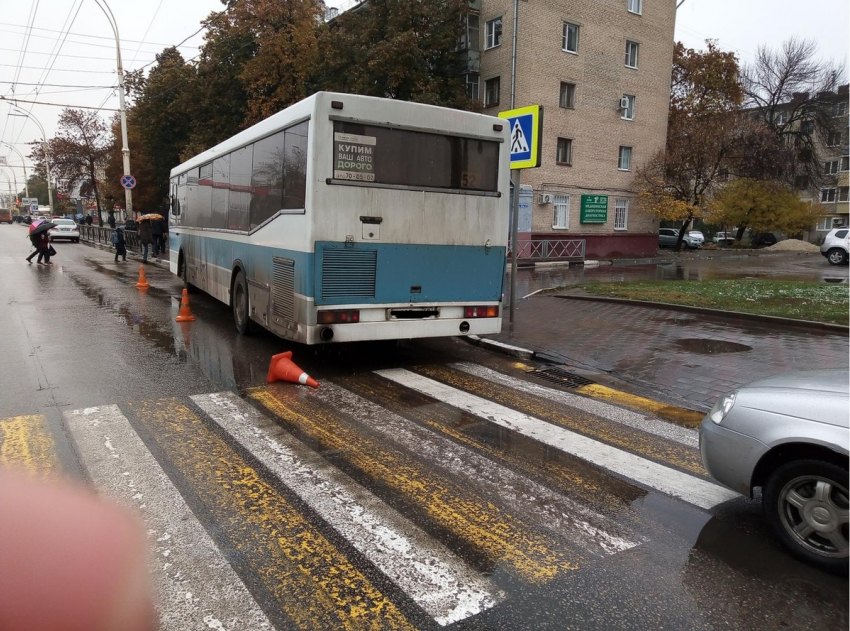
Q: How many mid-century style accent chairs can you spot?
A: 0